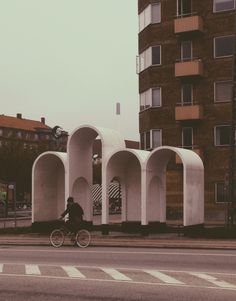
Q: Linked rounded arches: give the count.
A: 4